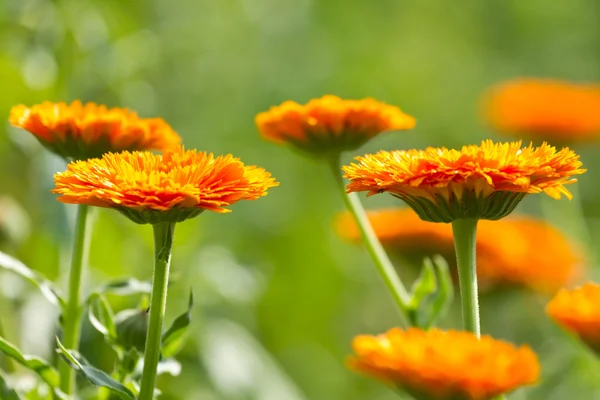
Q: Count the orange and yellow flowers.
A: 8